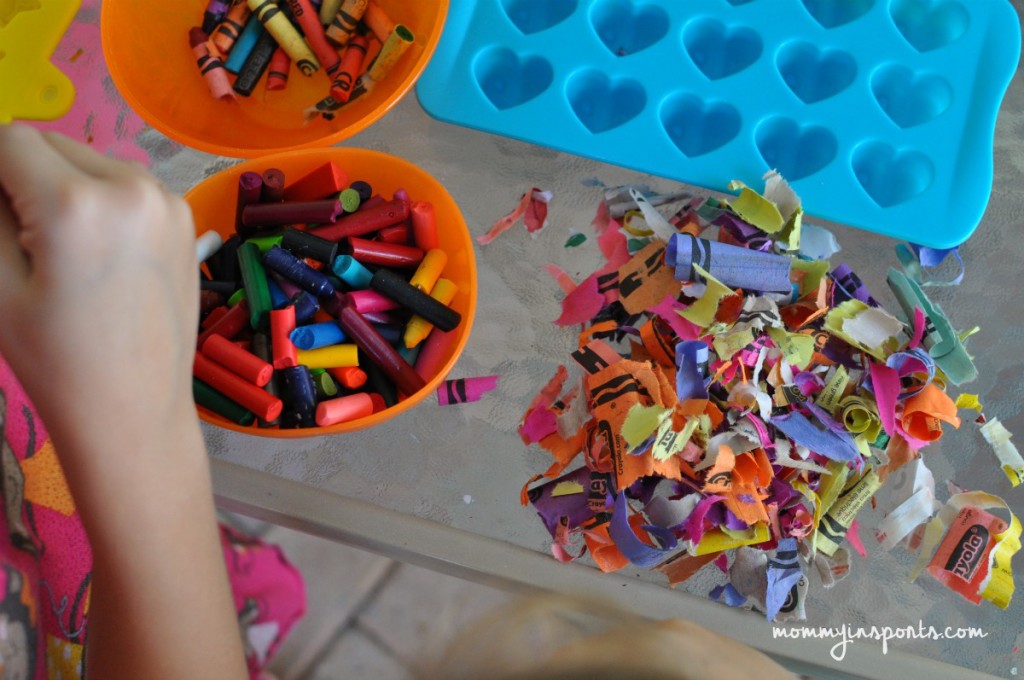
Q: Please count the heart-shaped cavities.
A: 13